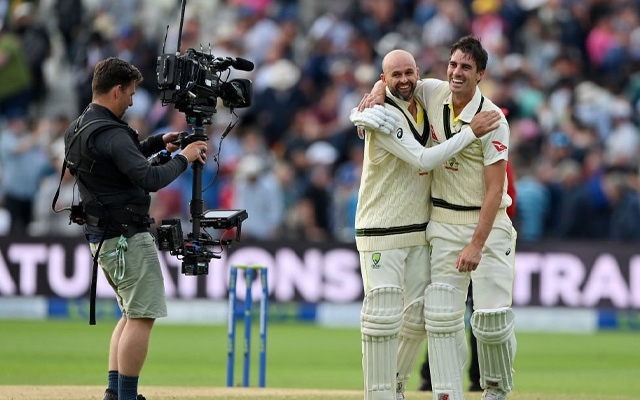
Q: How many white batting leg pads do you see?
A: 4